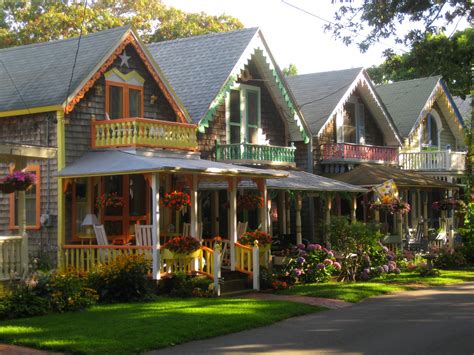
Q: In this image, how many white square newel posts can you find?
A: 2